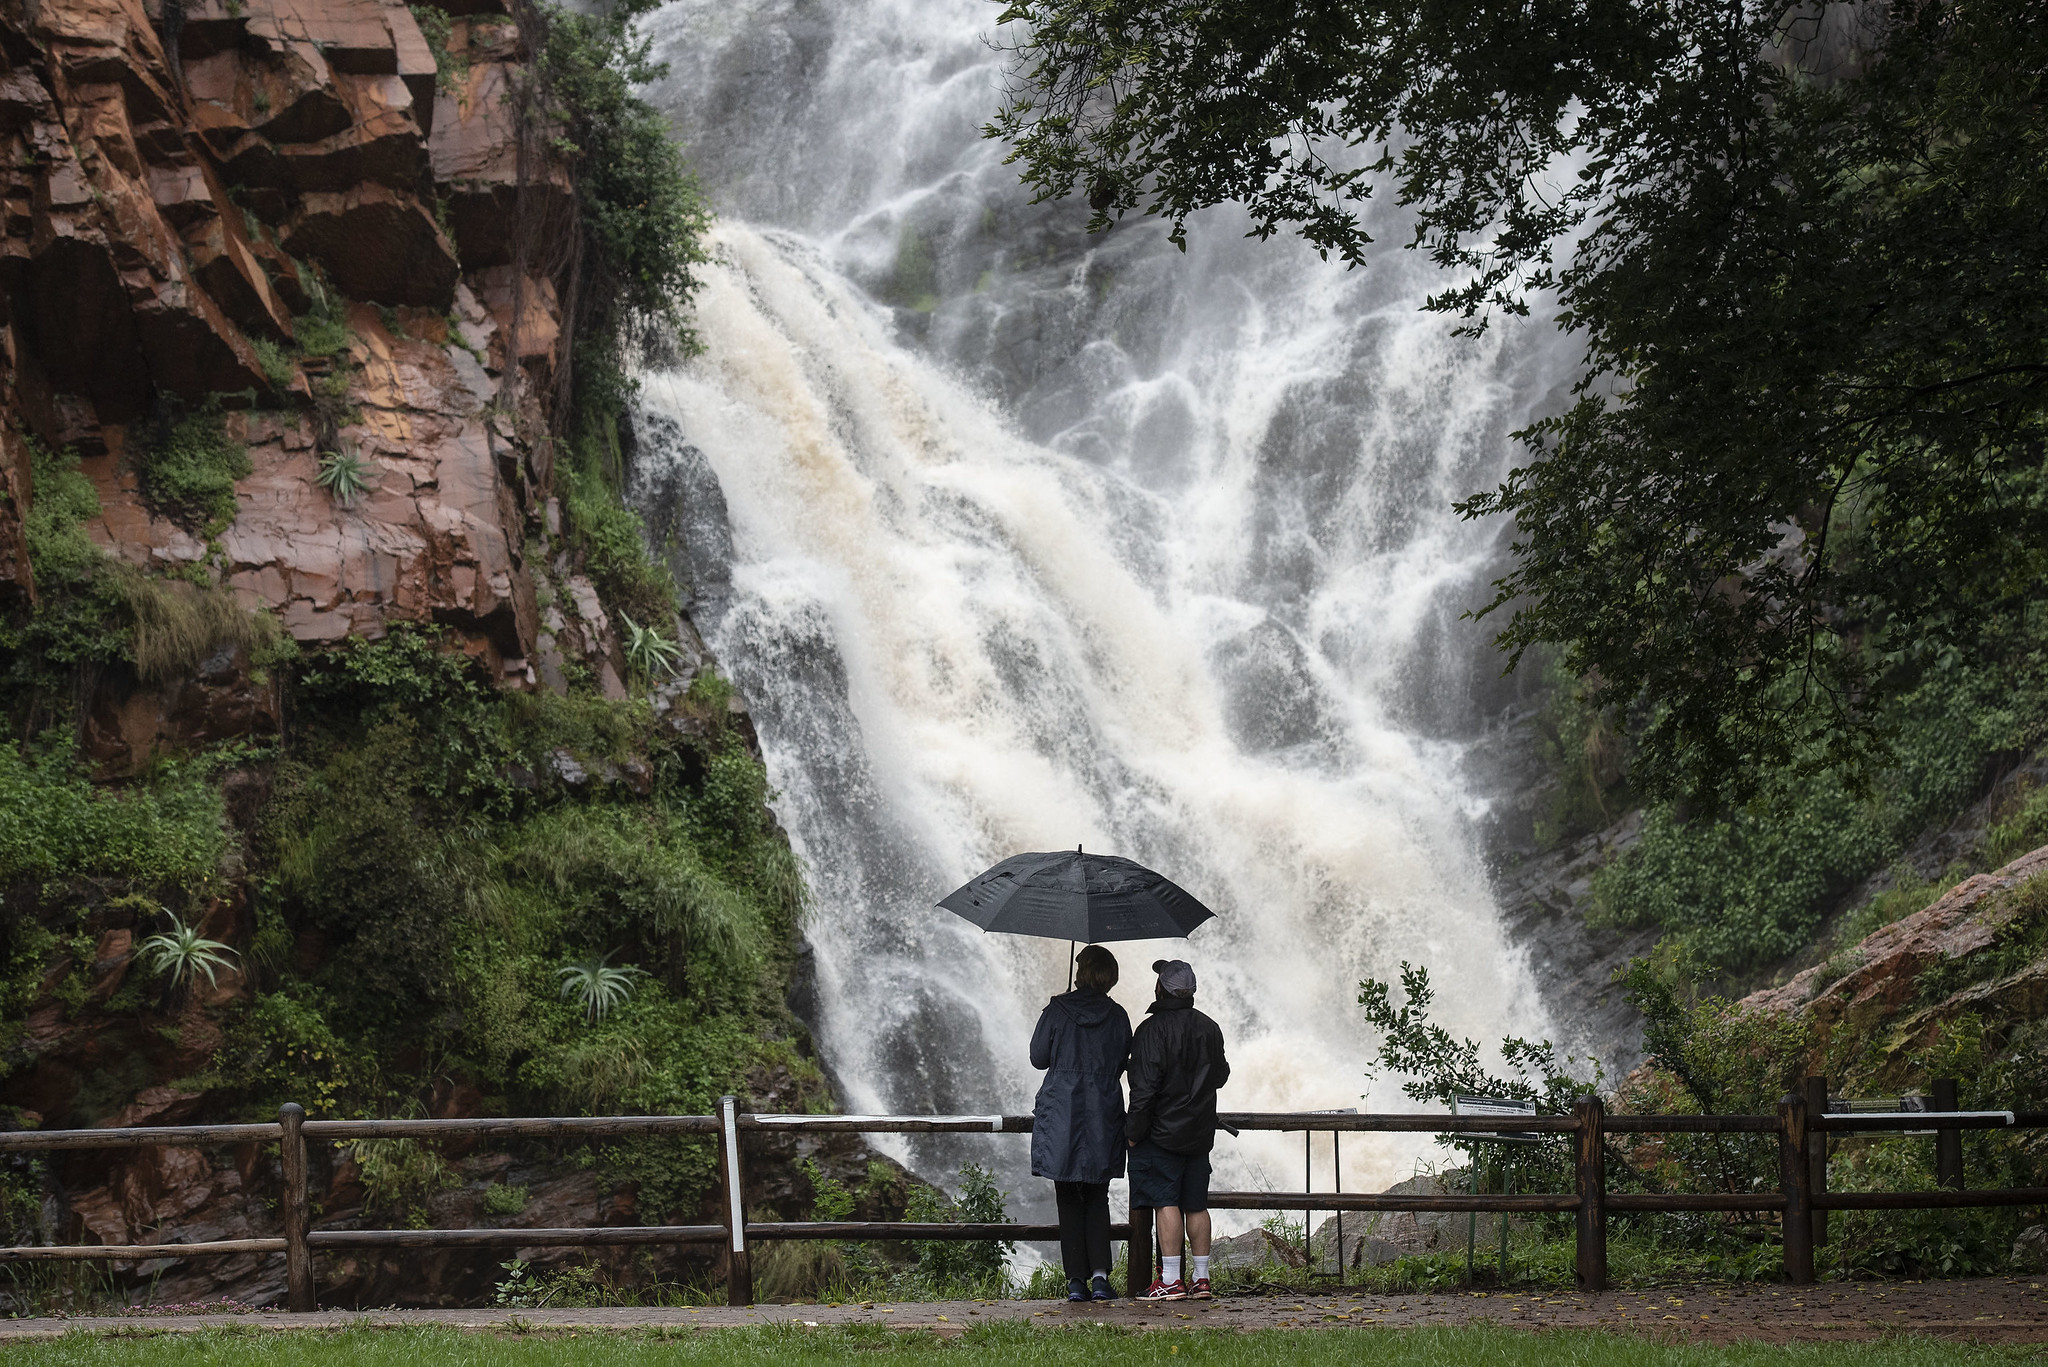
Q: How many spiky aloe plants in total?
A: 4